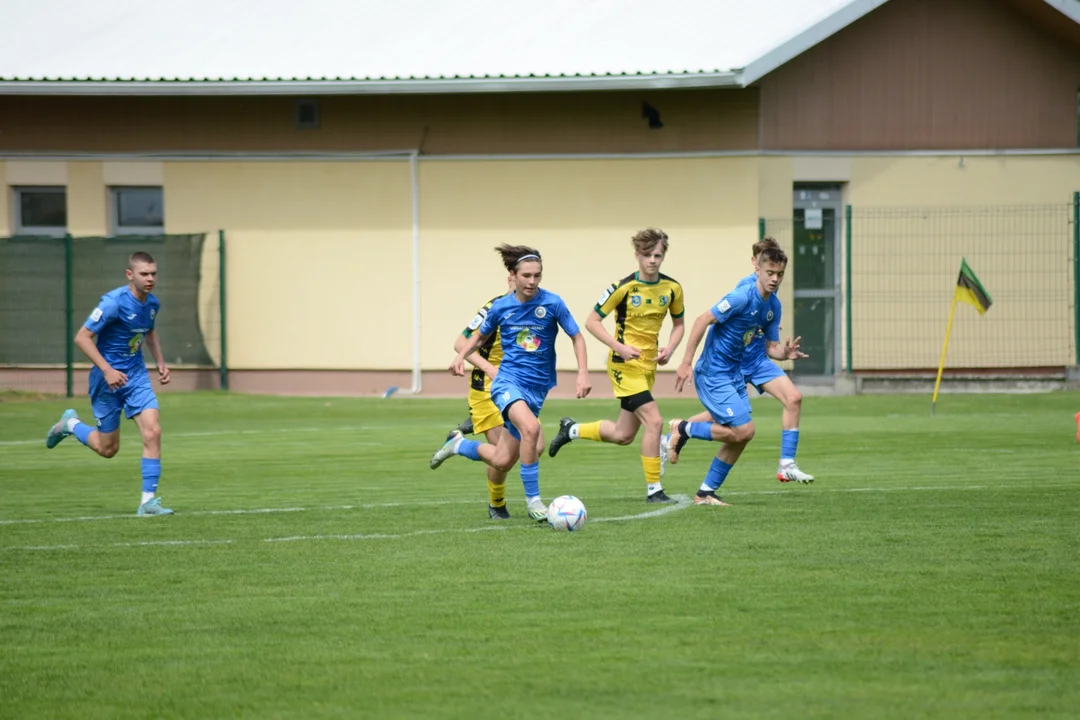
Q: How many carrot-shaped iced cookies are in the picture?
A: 0